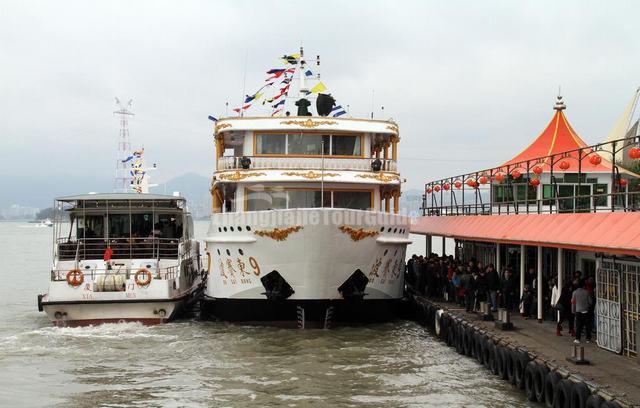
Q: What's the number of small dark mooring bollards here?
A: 3